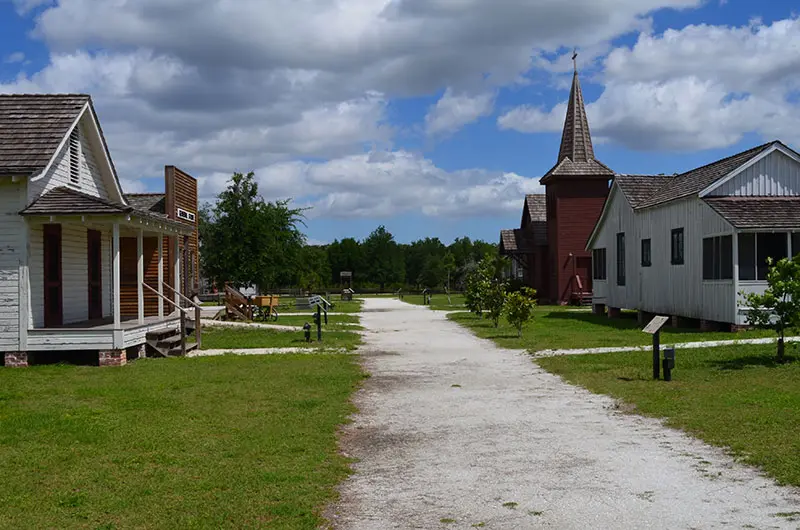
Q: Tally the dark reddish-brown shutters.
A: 2